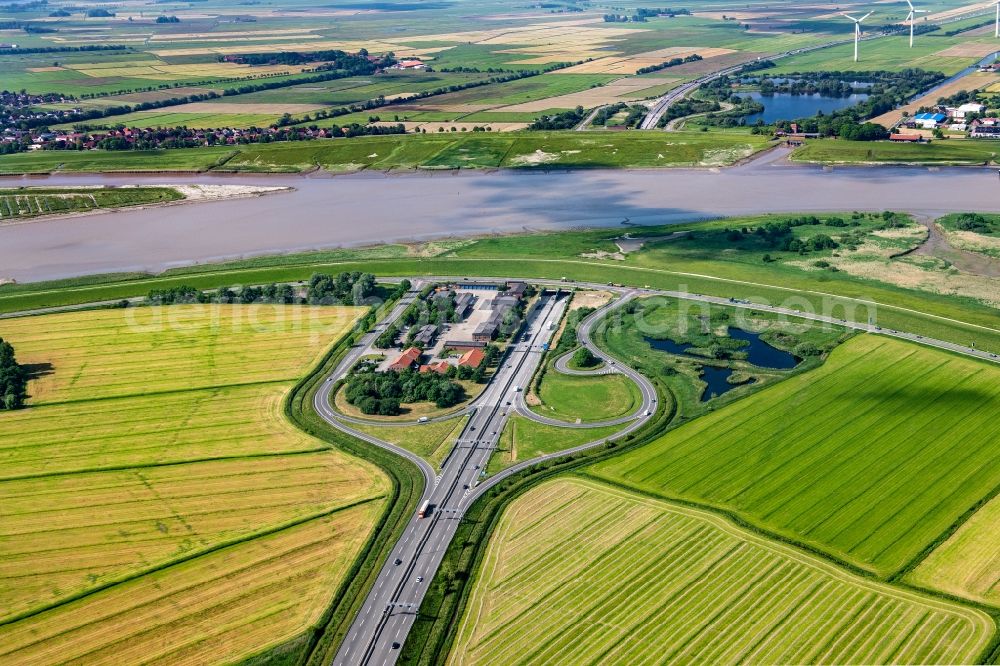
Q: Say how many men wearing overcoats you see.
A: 0